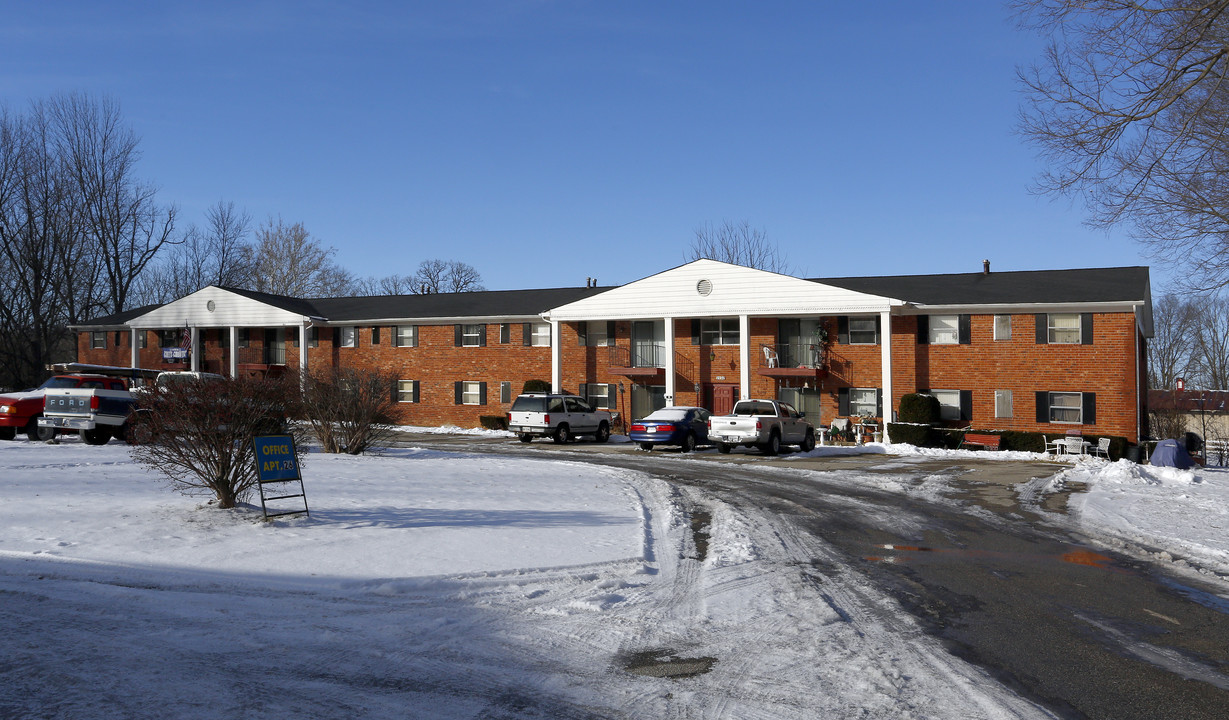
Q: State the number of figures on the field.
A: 0